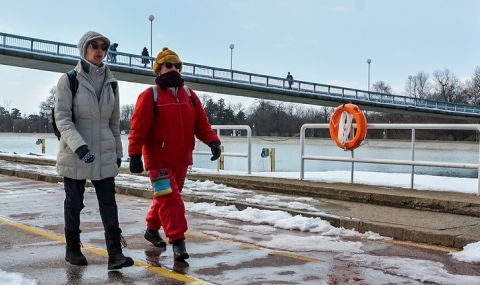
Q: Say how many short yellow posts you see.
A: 3